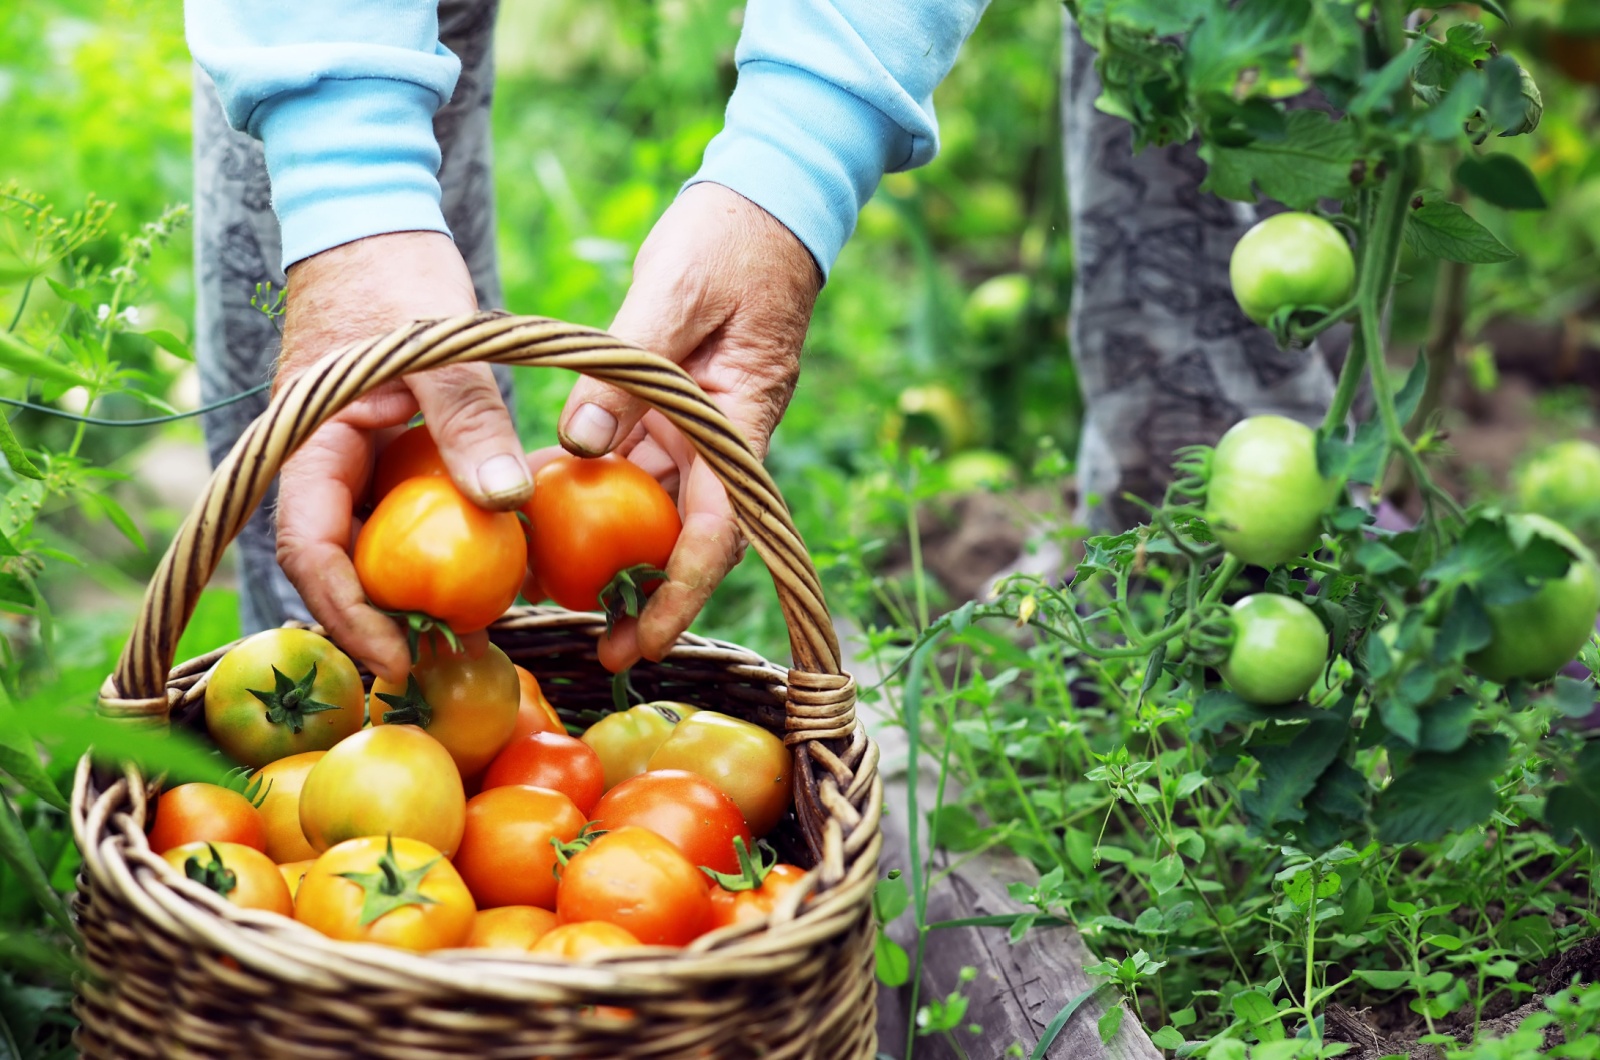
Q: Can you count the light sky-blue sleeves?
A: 2